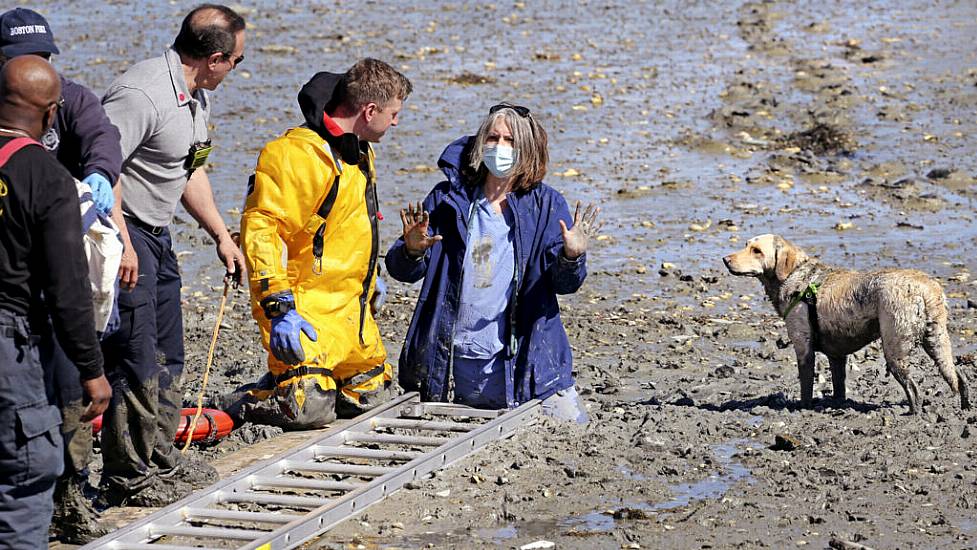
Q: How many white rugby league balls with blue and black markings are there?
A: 0